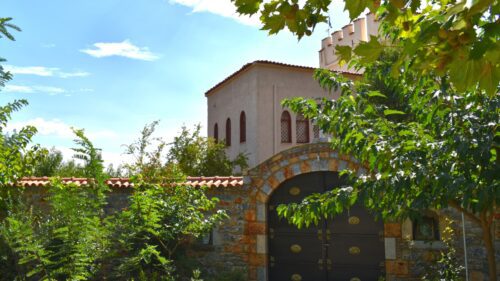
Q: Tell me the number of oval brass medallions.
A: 6